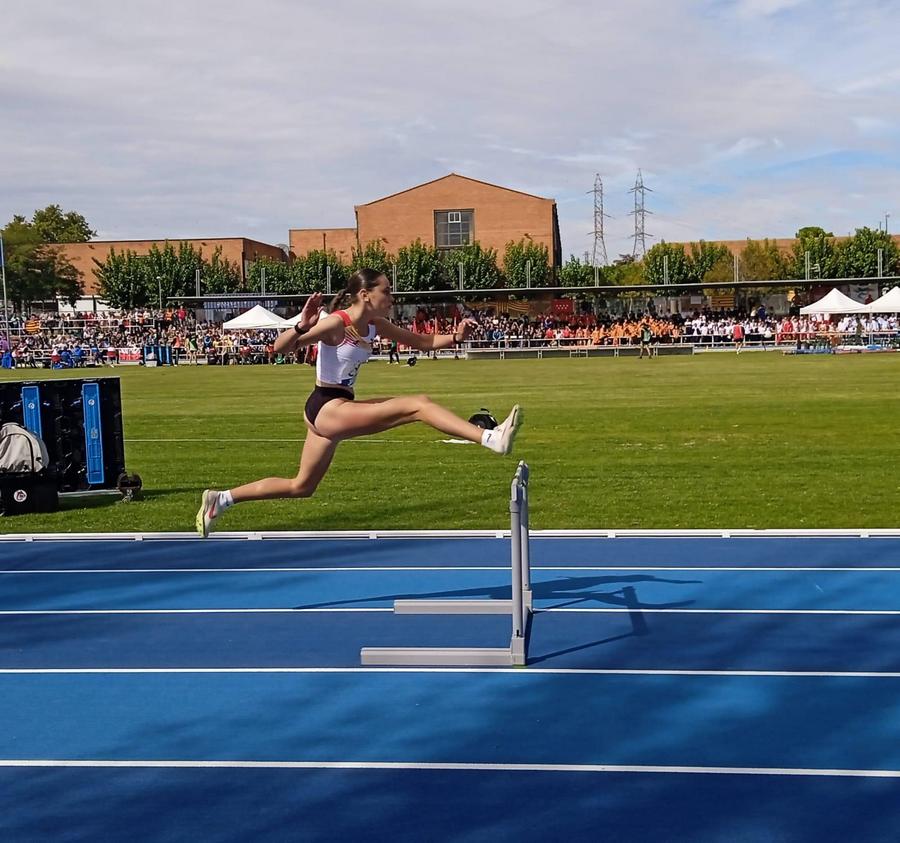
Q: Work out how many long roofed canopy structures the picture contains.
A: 1